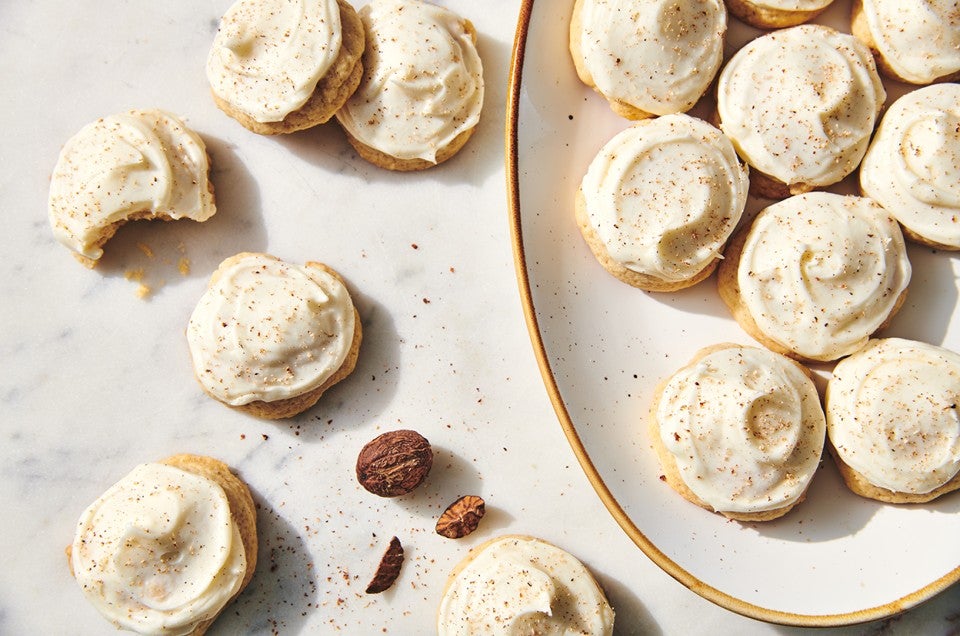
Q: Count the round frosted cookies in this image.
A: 15